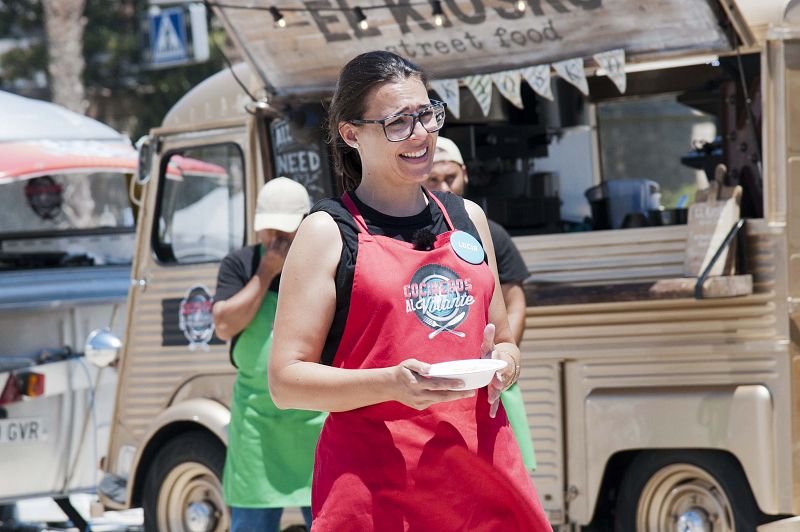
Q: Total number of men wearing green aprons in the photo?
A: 2